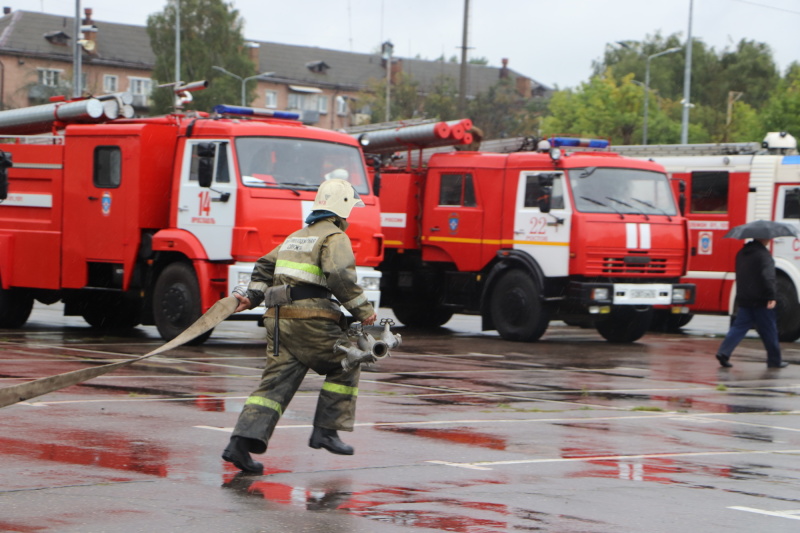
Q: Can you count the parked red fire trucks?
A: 3